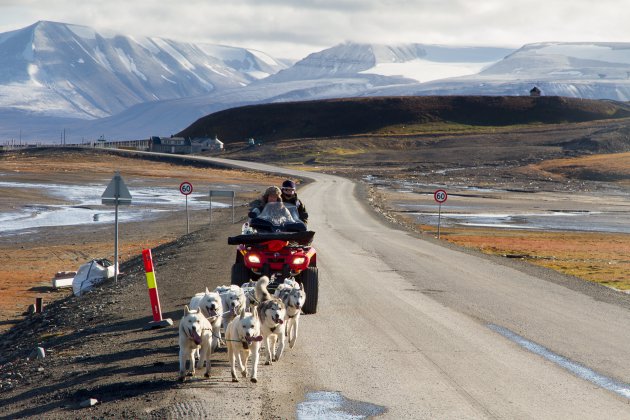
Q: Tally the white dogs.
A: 4